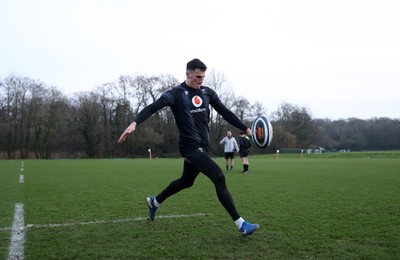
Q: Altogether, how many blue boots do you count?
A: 2